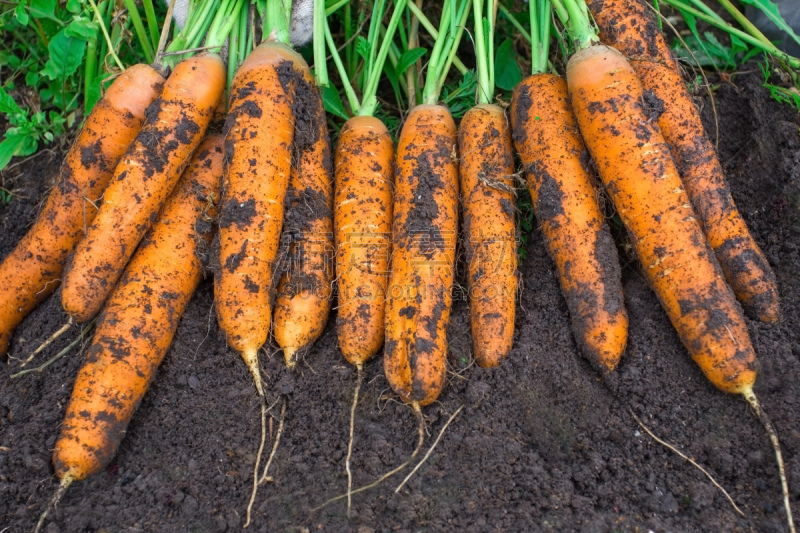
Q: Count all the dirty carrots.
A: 11